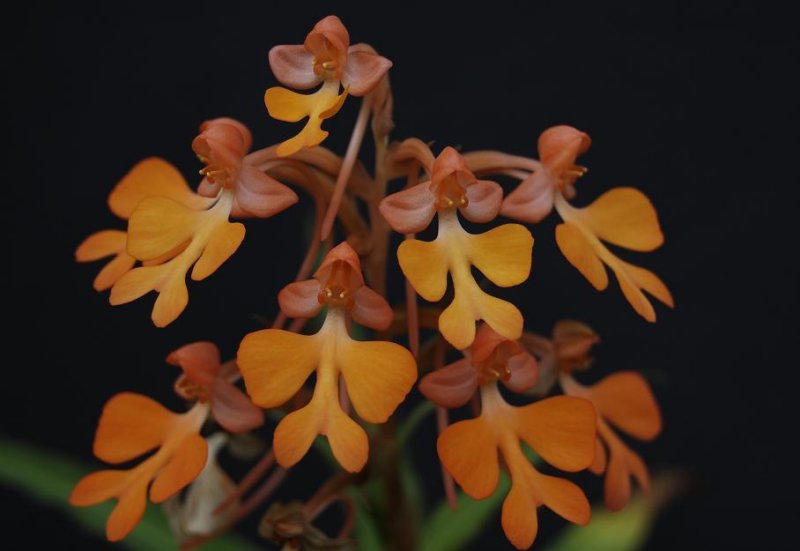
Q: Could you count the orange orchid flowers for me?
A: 9